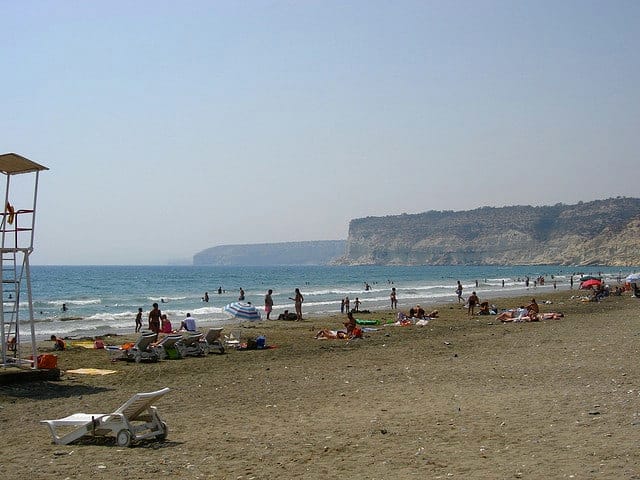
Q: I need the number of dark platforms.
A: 1